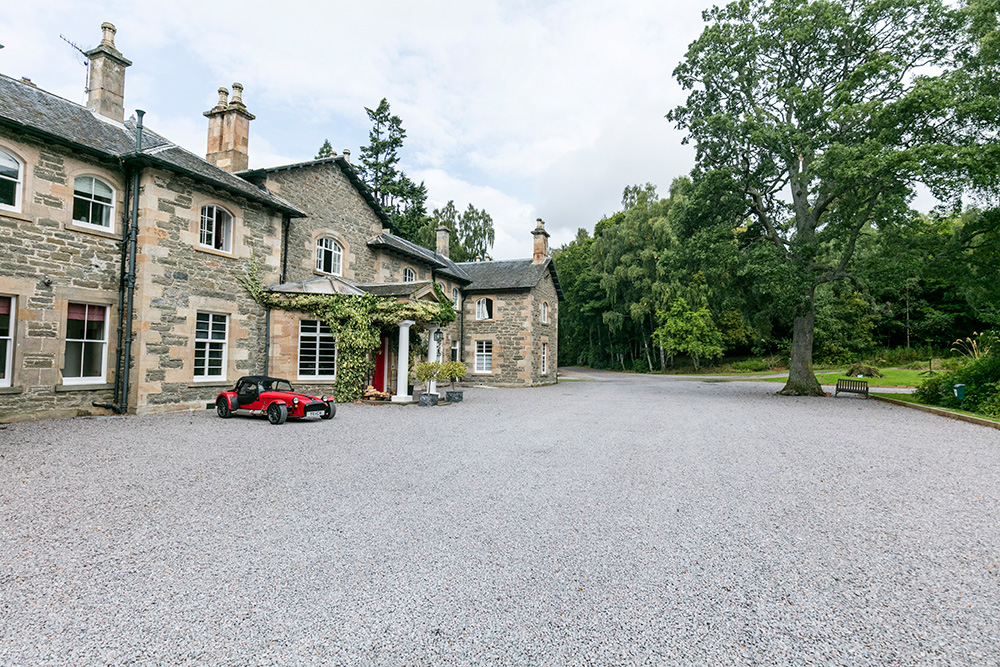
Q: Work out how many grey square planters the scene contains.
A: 2